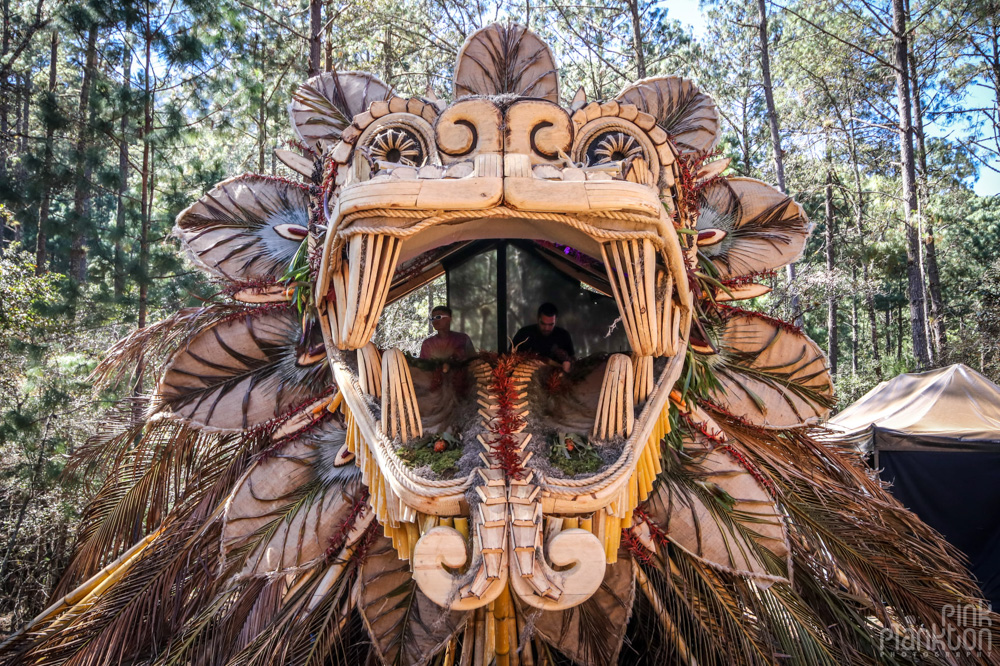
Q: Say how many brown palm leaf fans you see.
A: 11